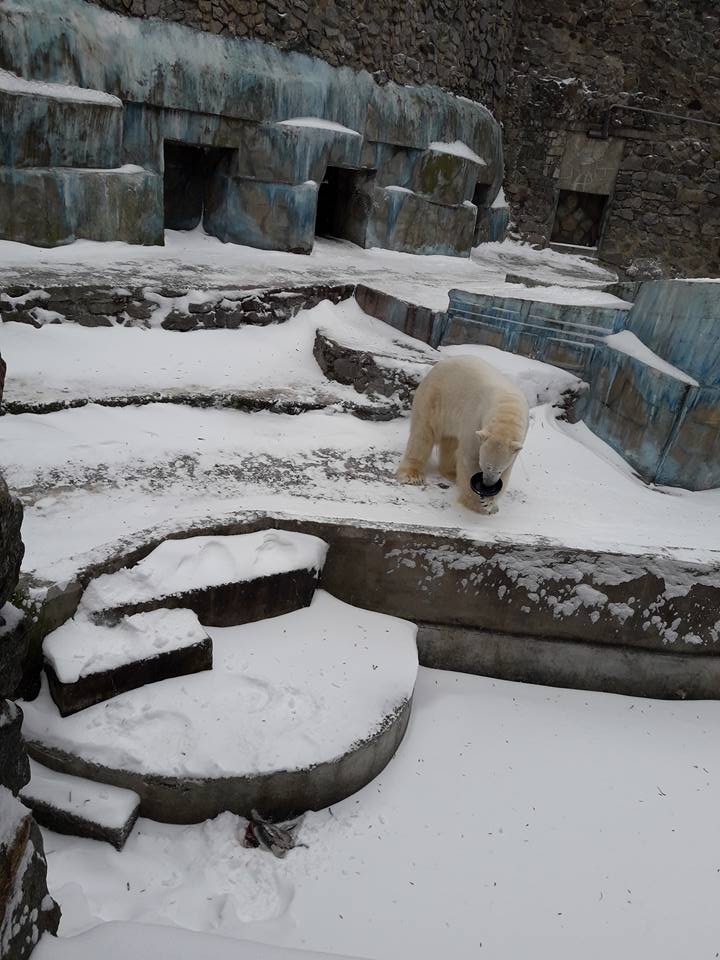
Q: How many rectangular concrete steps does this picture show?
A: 3